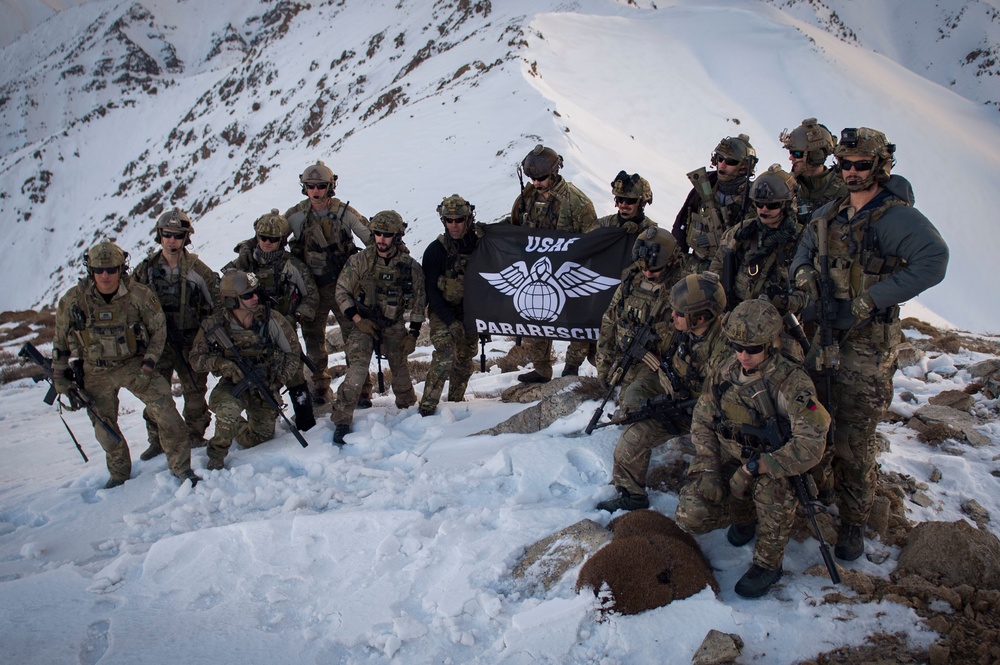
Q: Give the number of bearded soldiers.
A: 2